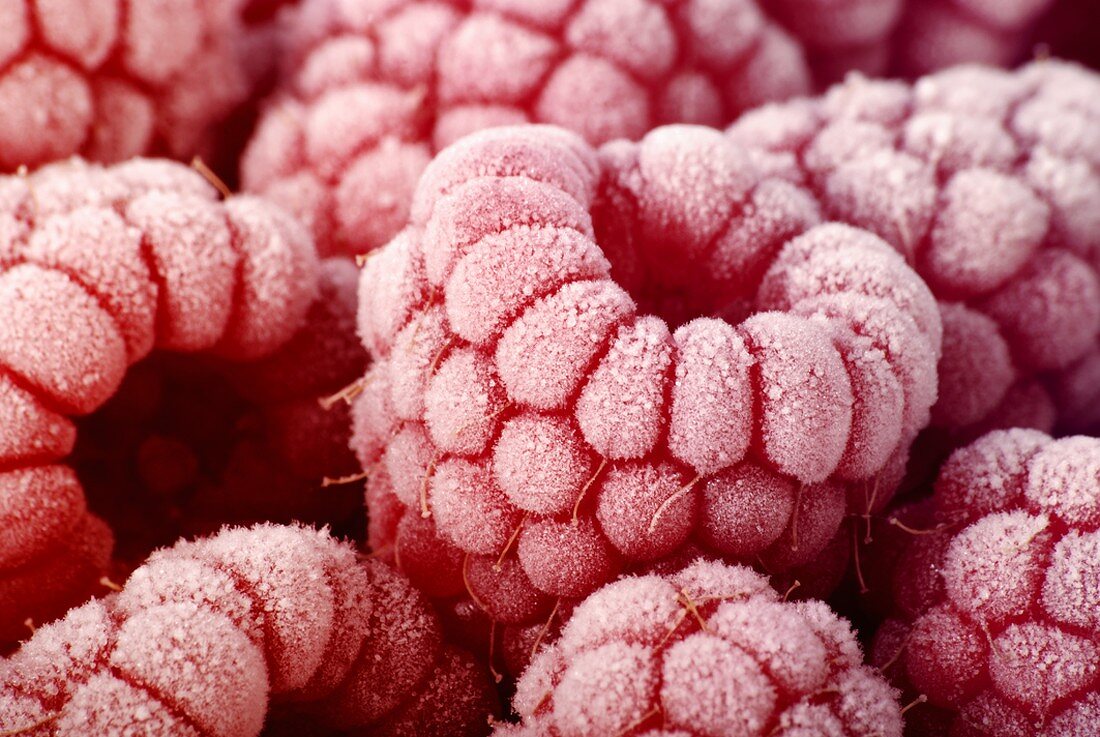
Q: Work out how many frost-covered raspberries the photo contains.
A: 9